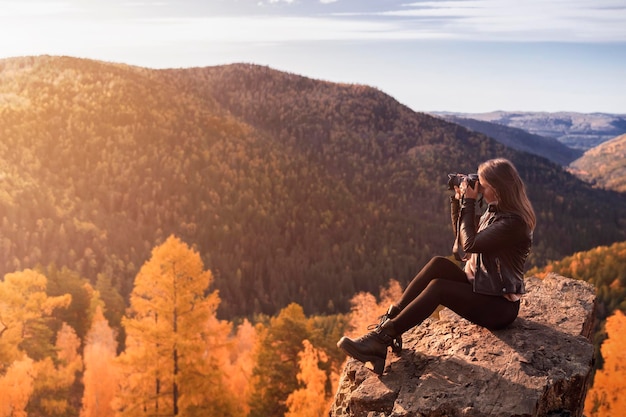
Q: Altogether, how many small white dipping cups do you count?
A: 0